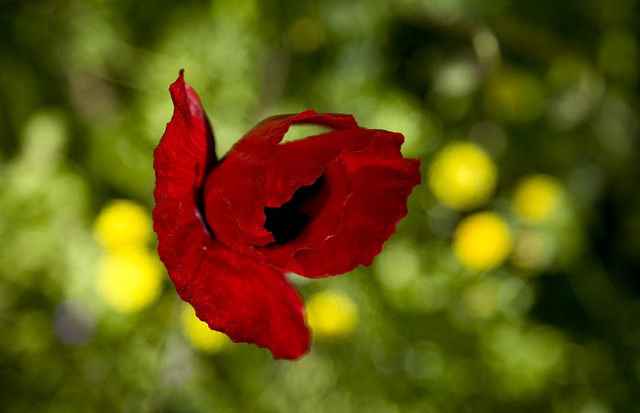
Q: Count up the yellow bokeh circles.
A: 7